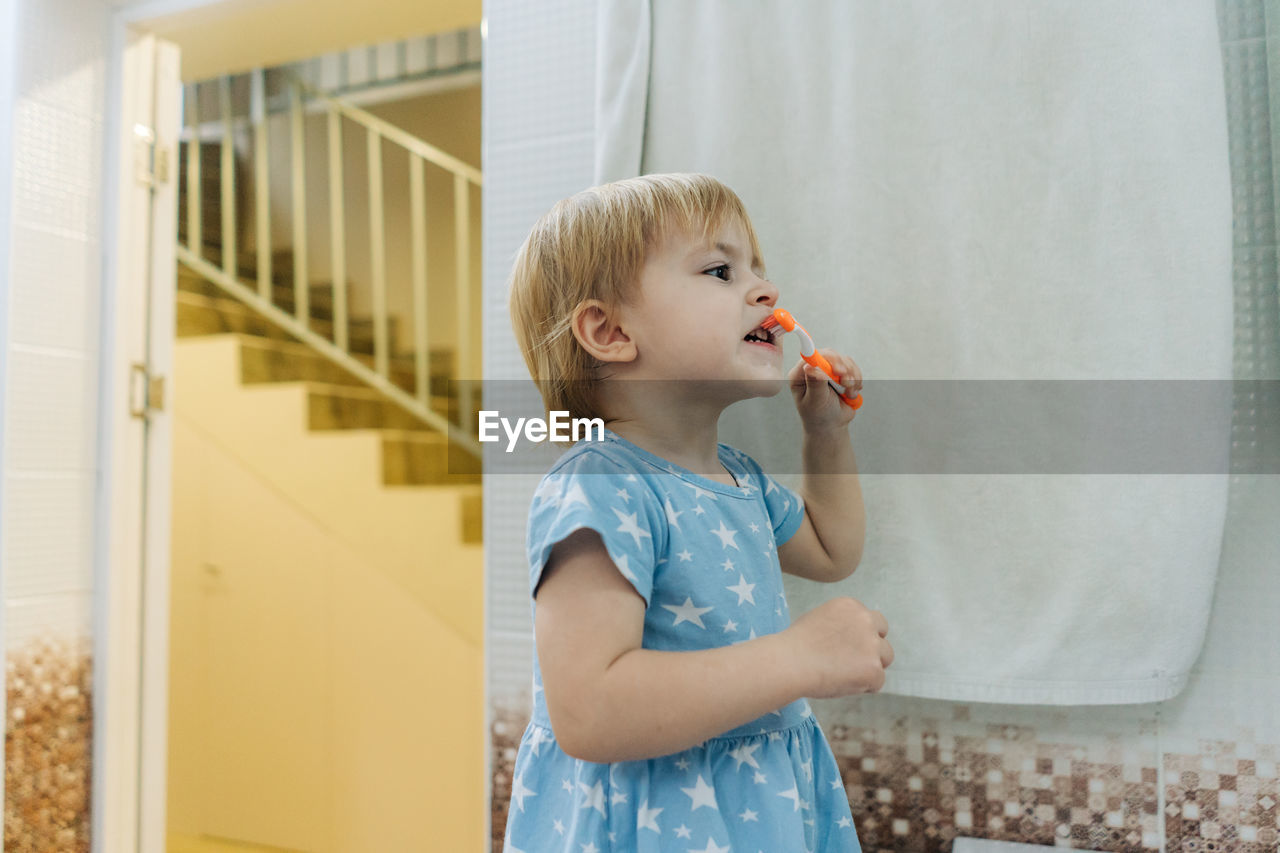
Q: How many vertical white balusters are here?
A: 8